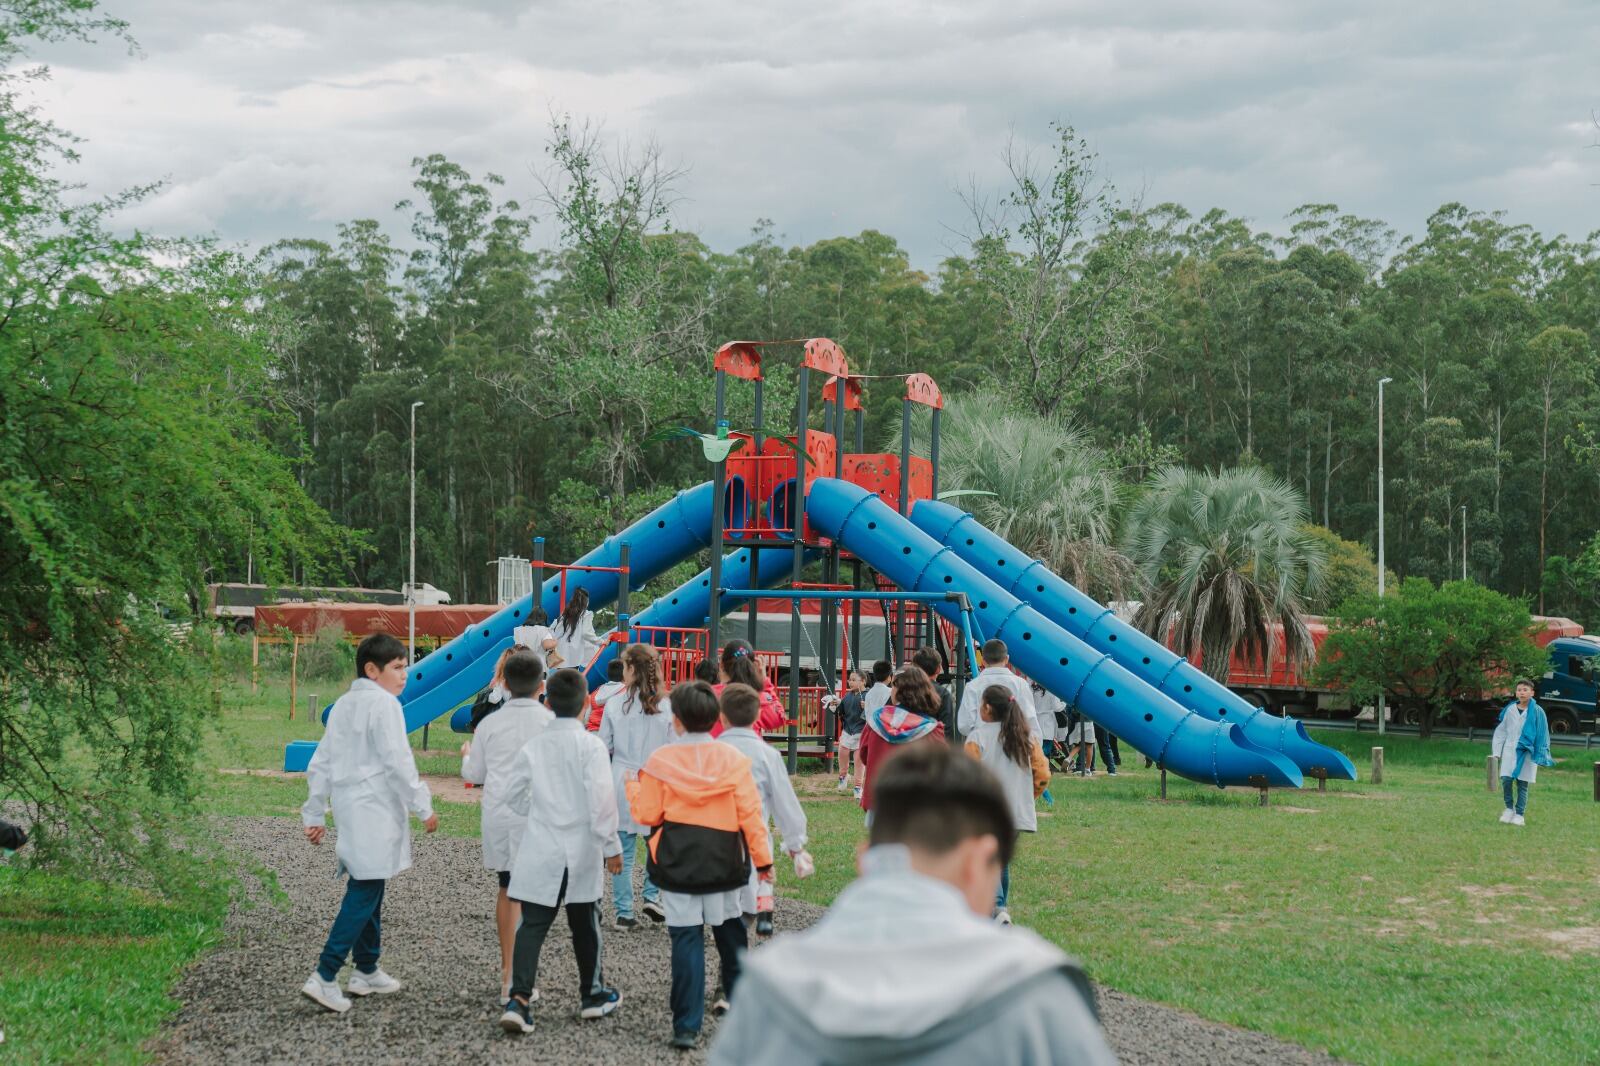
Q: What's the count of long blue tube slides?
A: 4